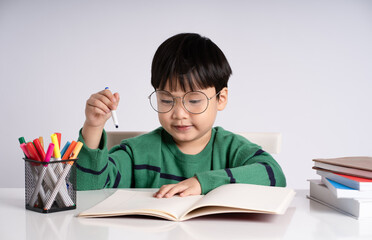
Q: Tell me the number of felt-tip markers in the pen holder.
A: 12